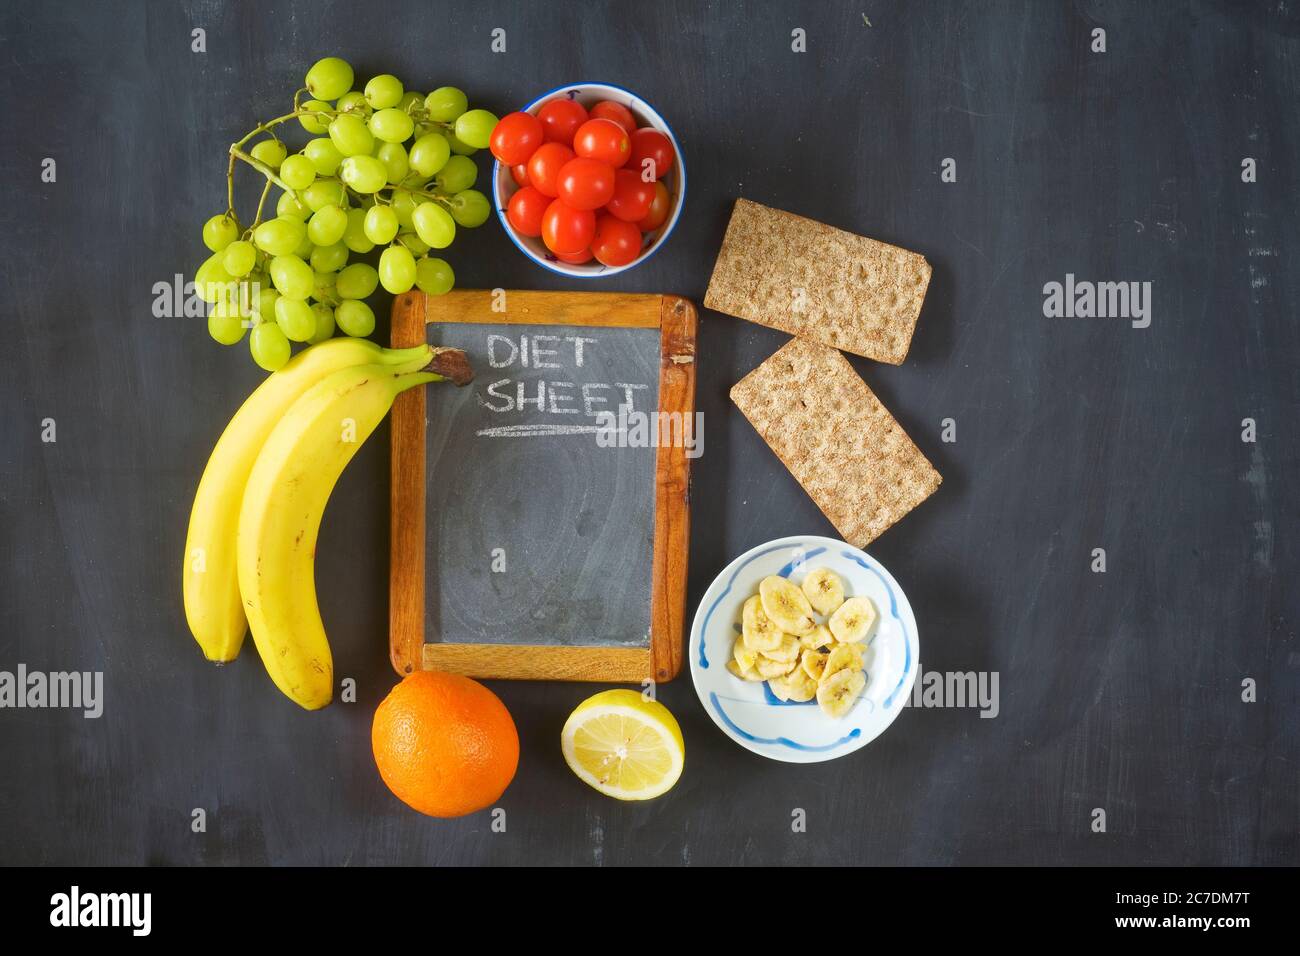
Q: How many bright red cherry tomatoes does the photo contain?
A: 14